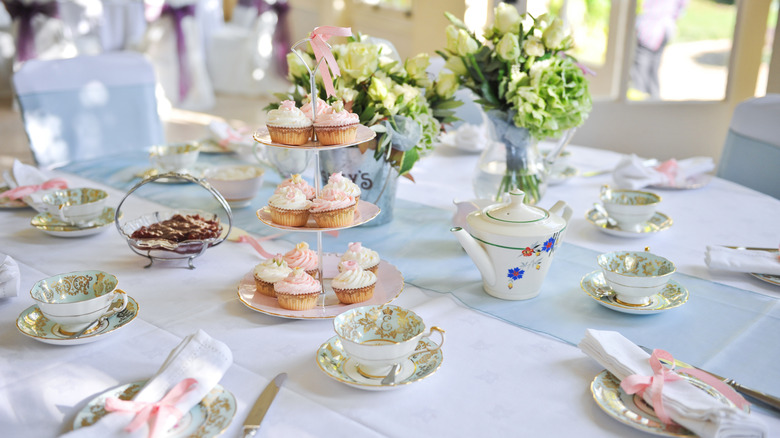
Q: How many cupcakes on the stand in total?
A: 12